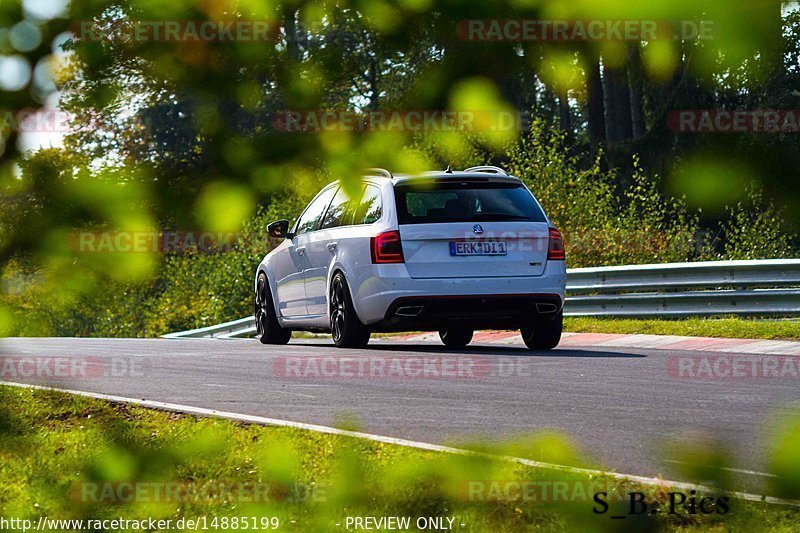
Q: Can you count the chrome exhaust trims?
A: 2